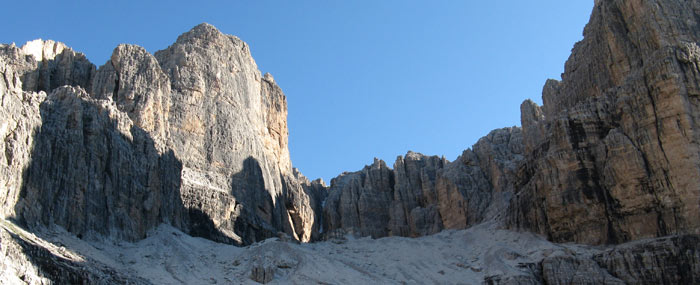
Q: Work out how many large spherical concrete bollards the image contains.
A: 0